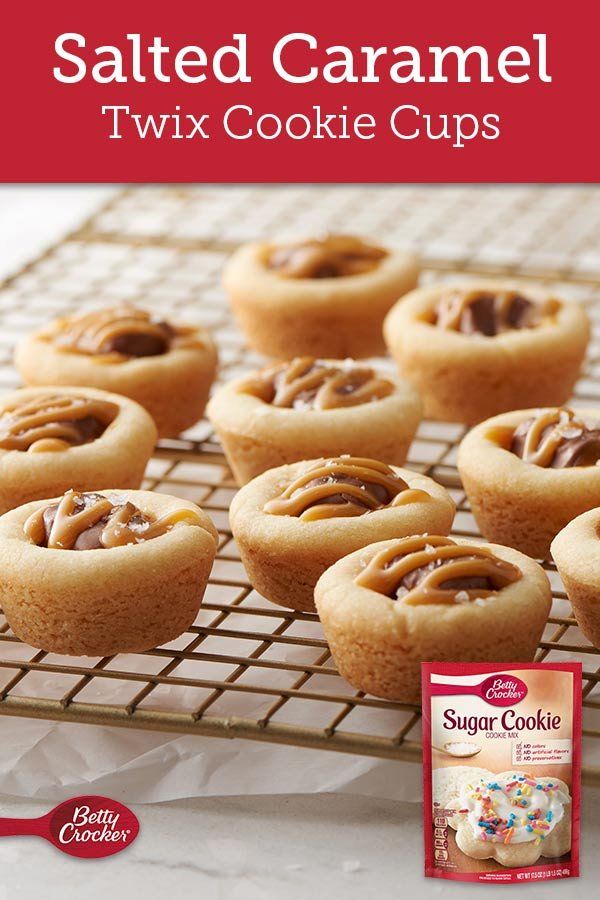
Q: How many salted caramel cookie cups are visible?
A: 10